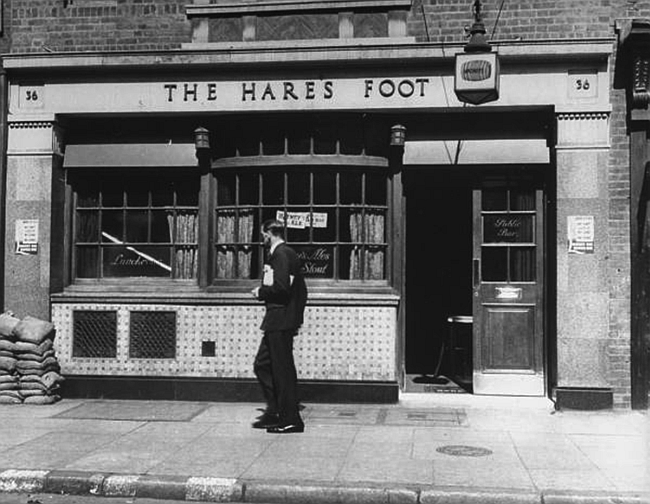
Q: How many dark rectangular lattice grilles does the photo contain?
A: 2